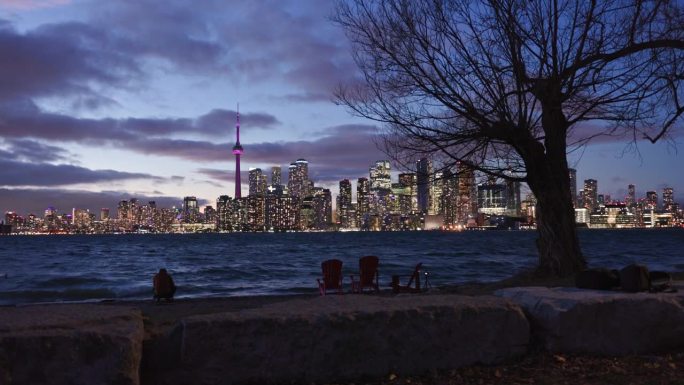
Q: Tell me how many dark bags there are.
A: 2